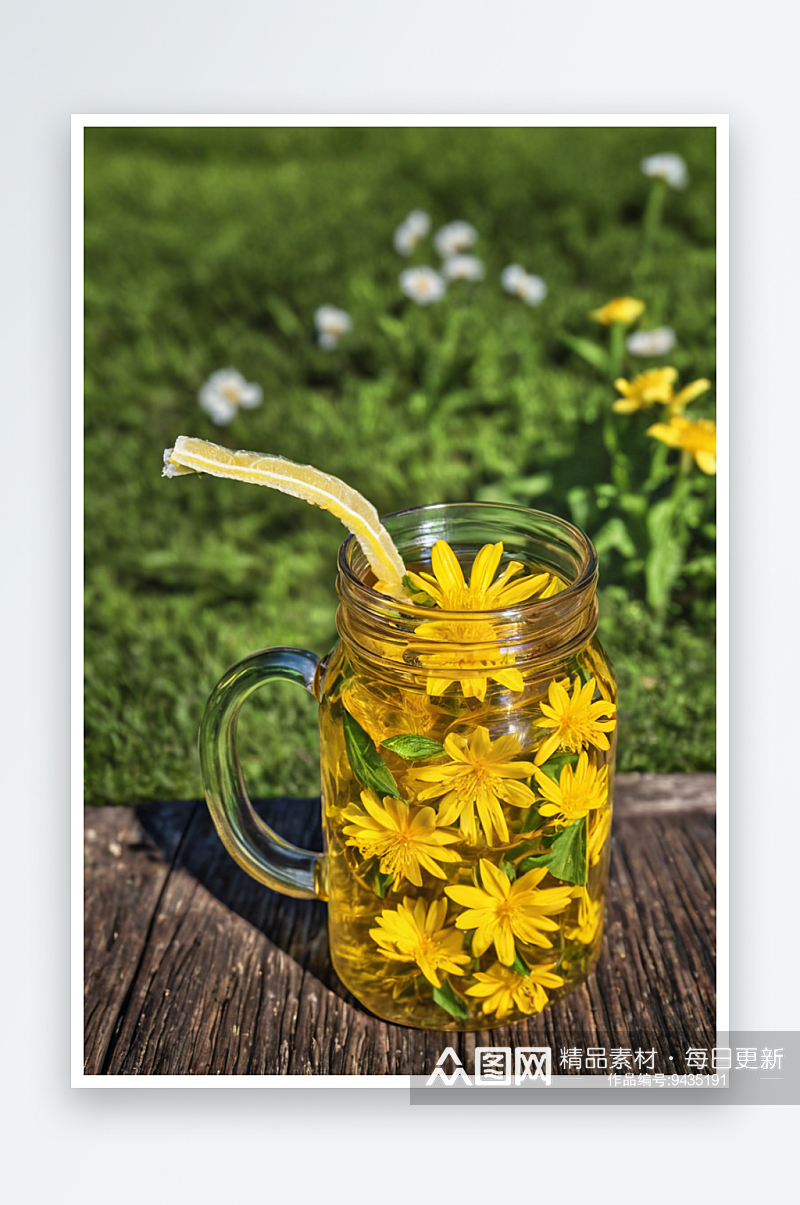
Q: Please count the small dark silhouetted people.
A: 0